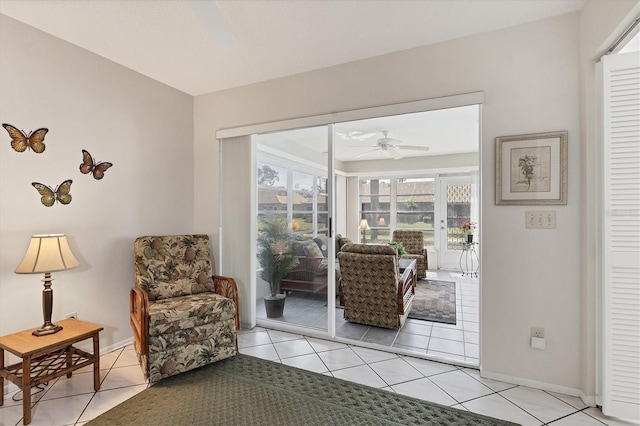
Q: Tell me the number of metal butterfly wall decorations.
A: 3